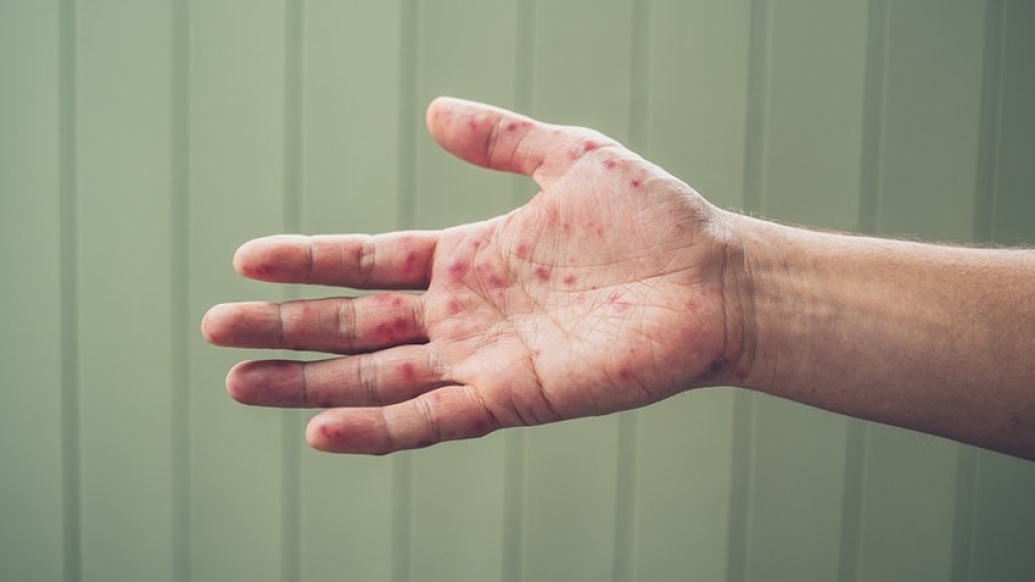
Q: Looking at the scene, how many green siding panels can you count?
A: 10